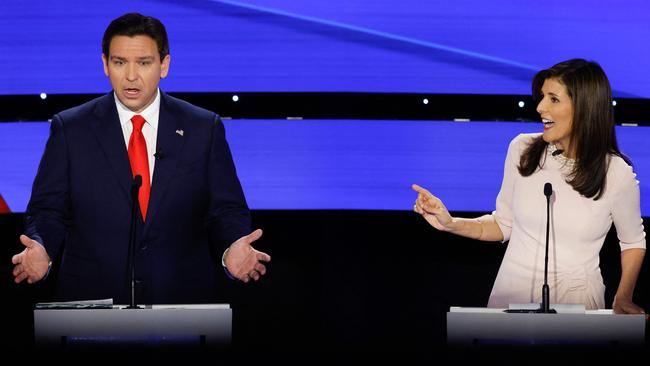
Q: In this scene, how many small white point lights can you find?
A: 5